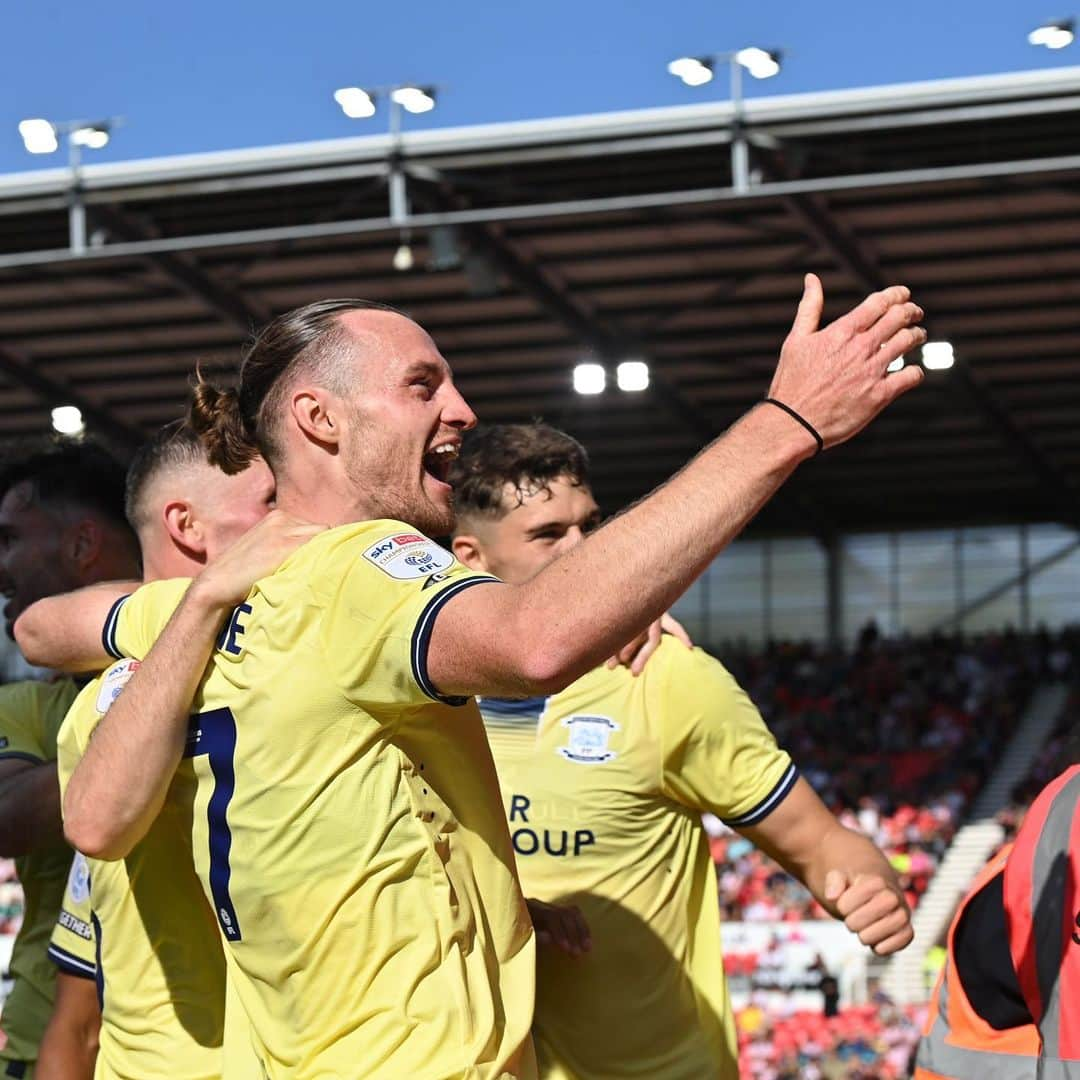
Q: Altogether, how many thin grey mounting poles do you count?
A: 3